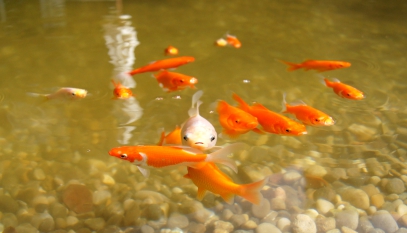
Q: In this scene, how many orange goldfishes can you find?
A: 13